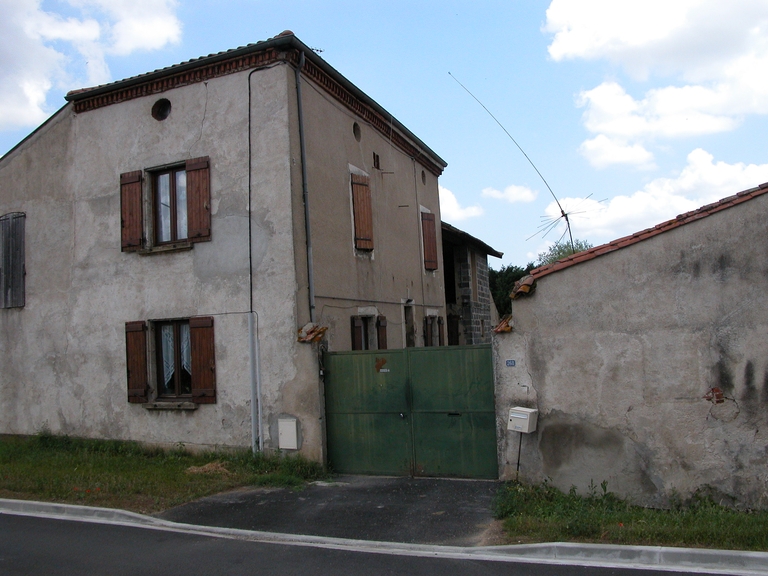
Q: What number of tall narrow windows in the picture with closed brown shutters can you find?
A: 2